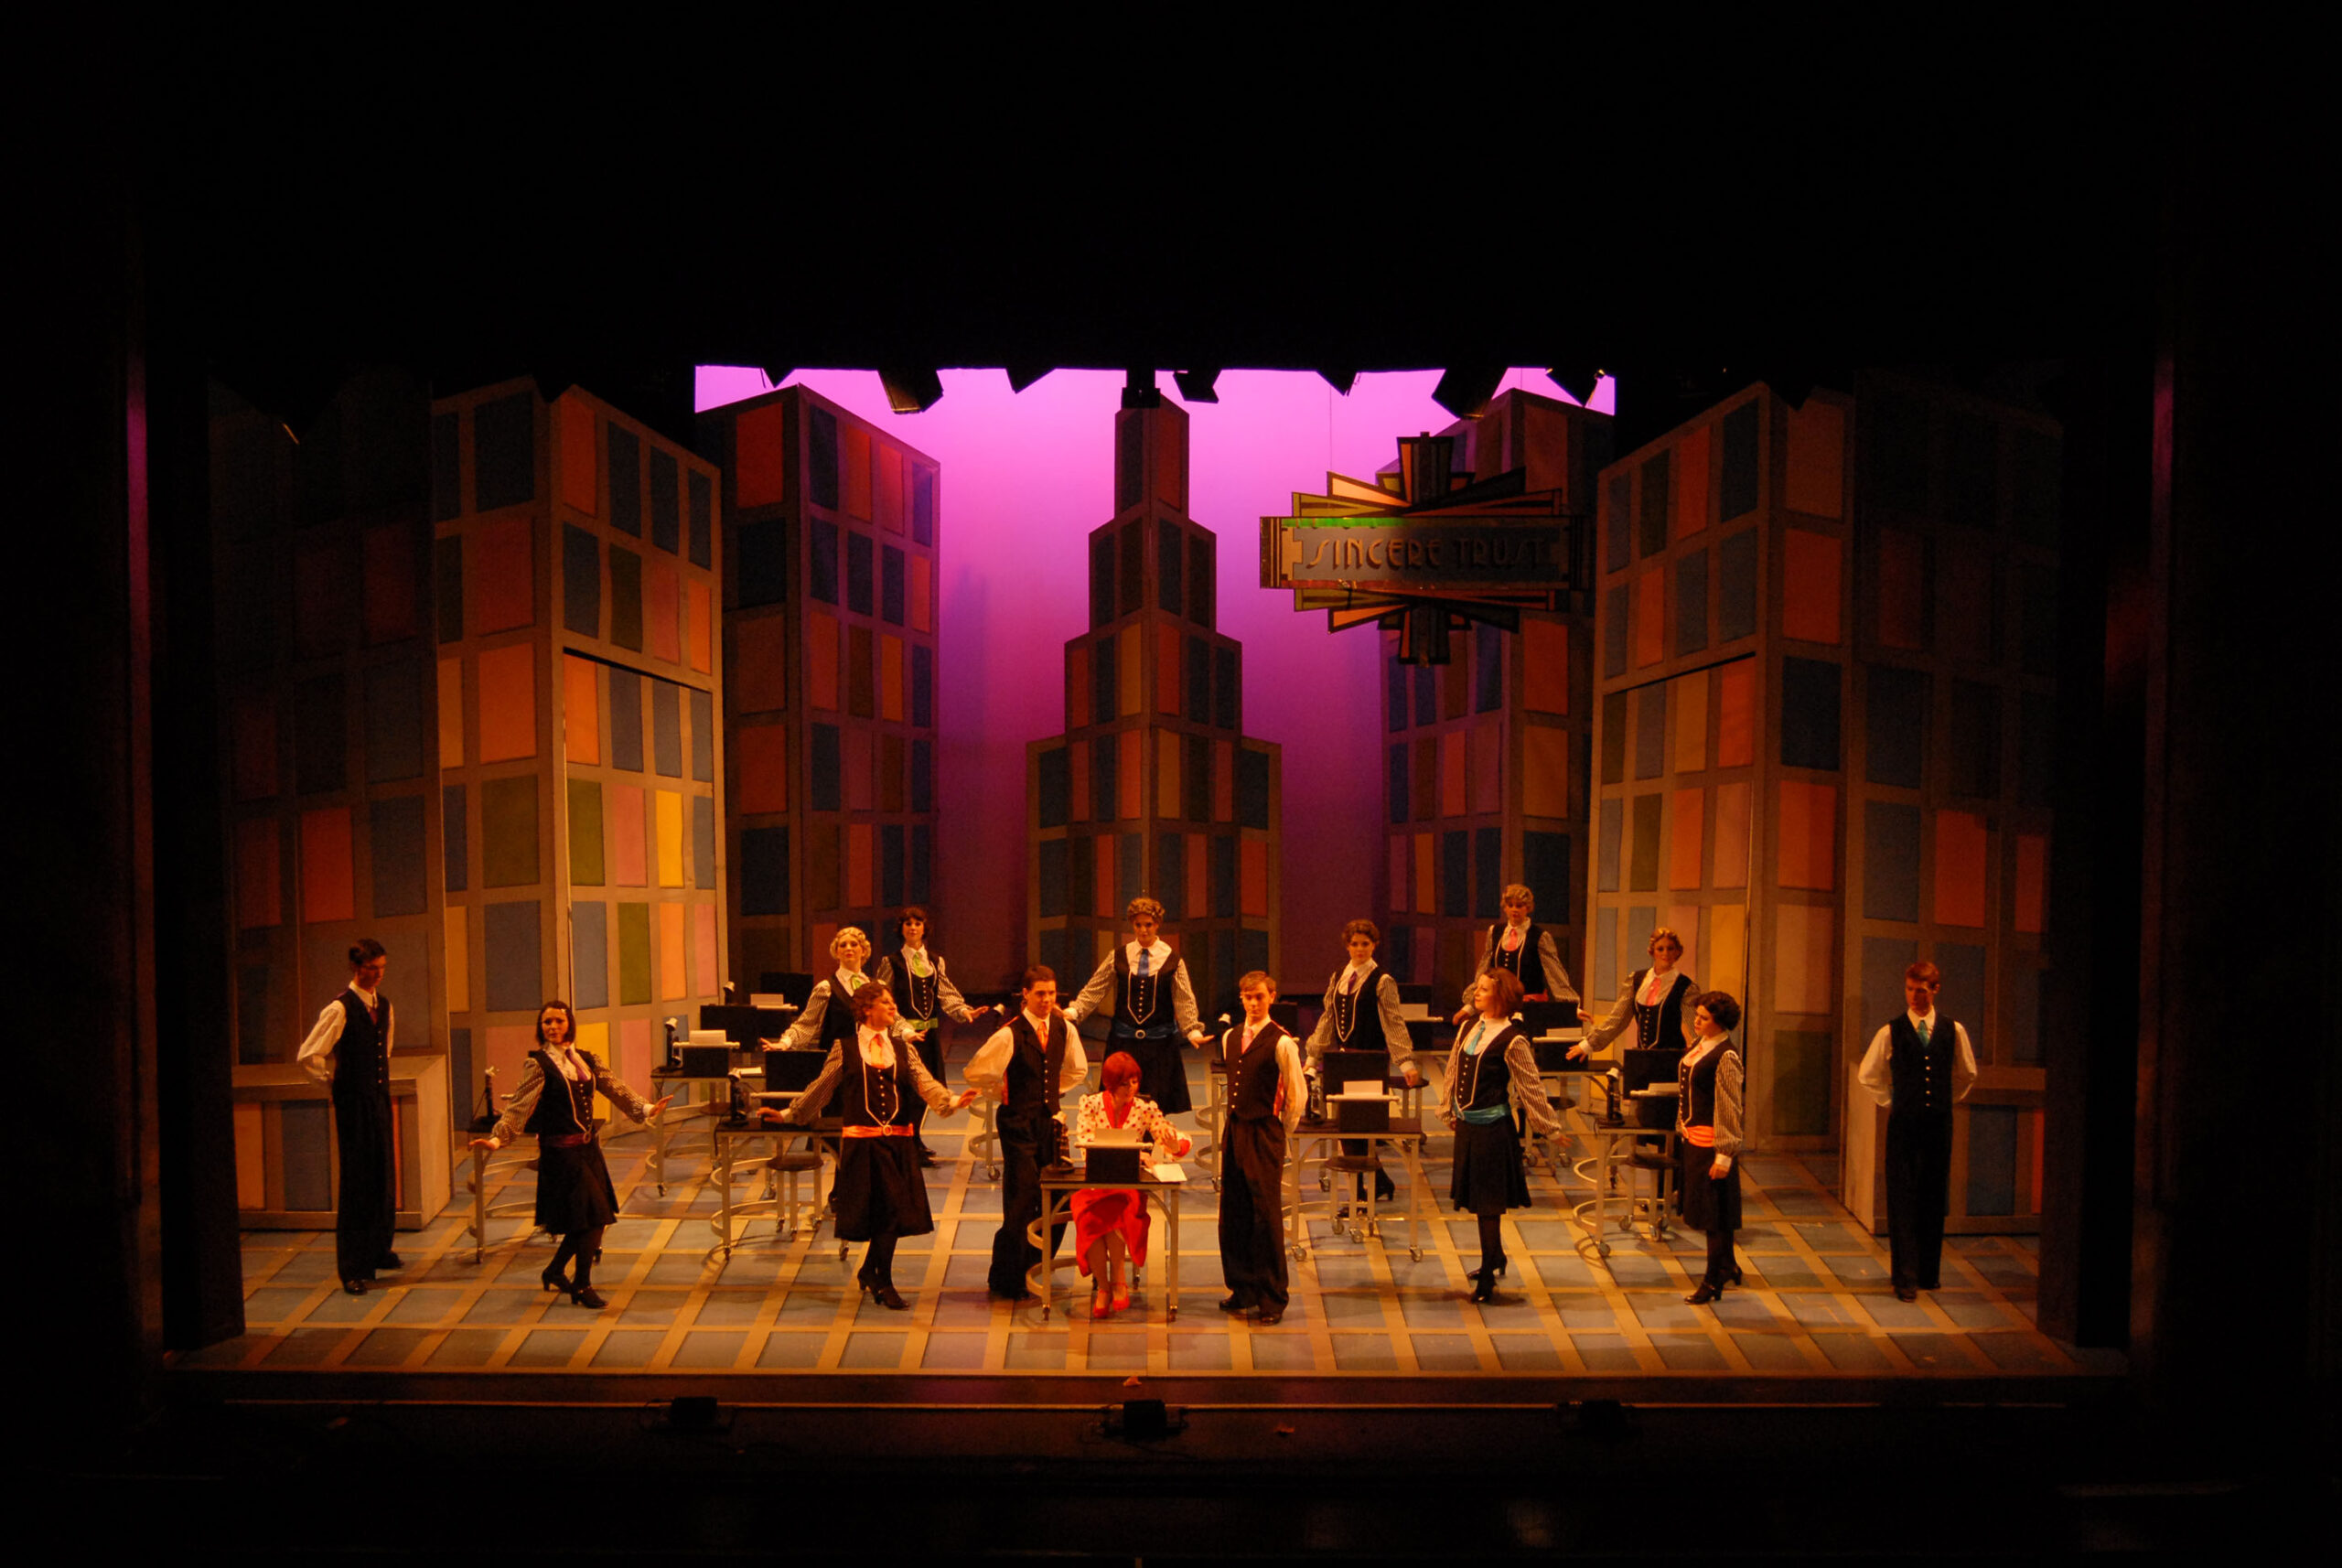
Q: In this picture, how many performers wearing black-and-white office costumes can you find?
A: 14